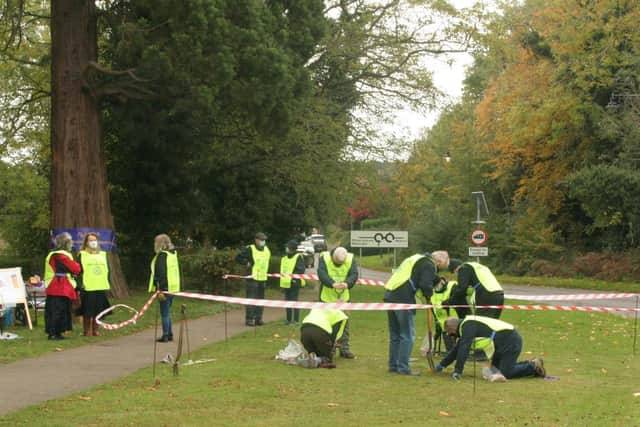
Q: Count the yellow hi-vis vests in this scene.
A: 11